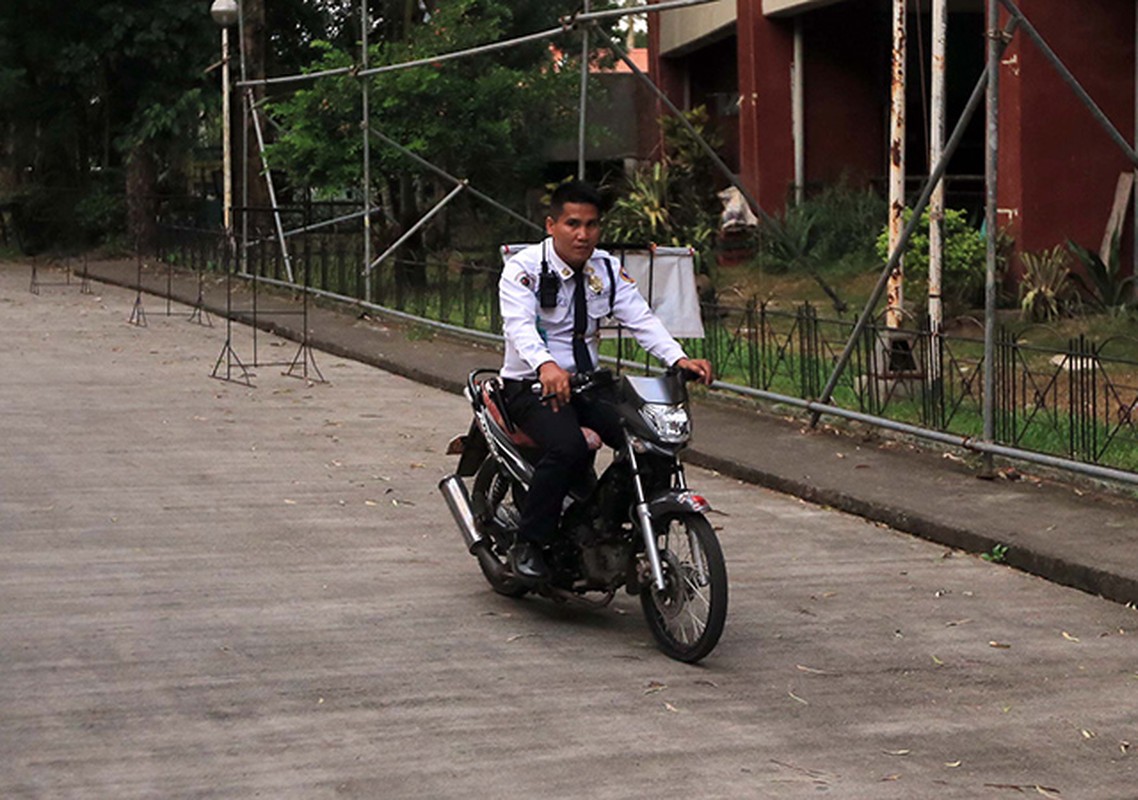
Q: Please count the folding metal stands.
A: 3